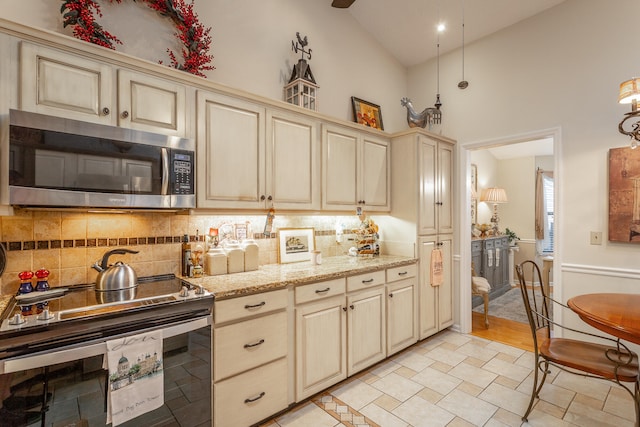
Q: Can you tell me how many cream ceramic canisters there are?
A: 3